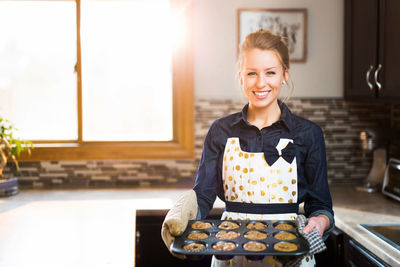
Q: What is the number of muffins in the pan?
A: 12